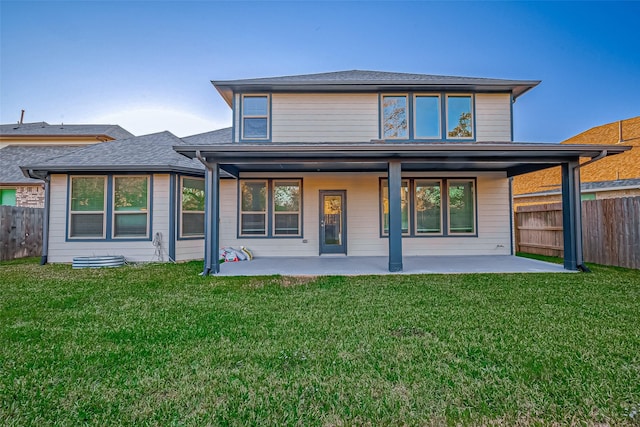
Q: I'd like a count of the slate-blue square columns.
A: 3